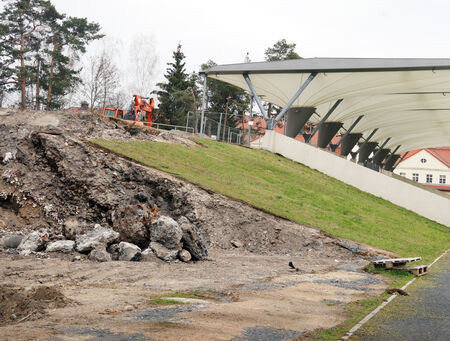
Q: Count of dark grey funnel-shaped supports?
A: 6